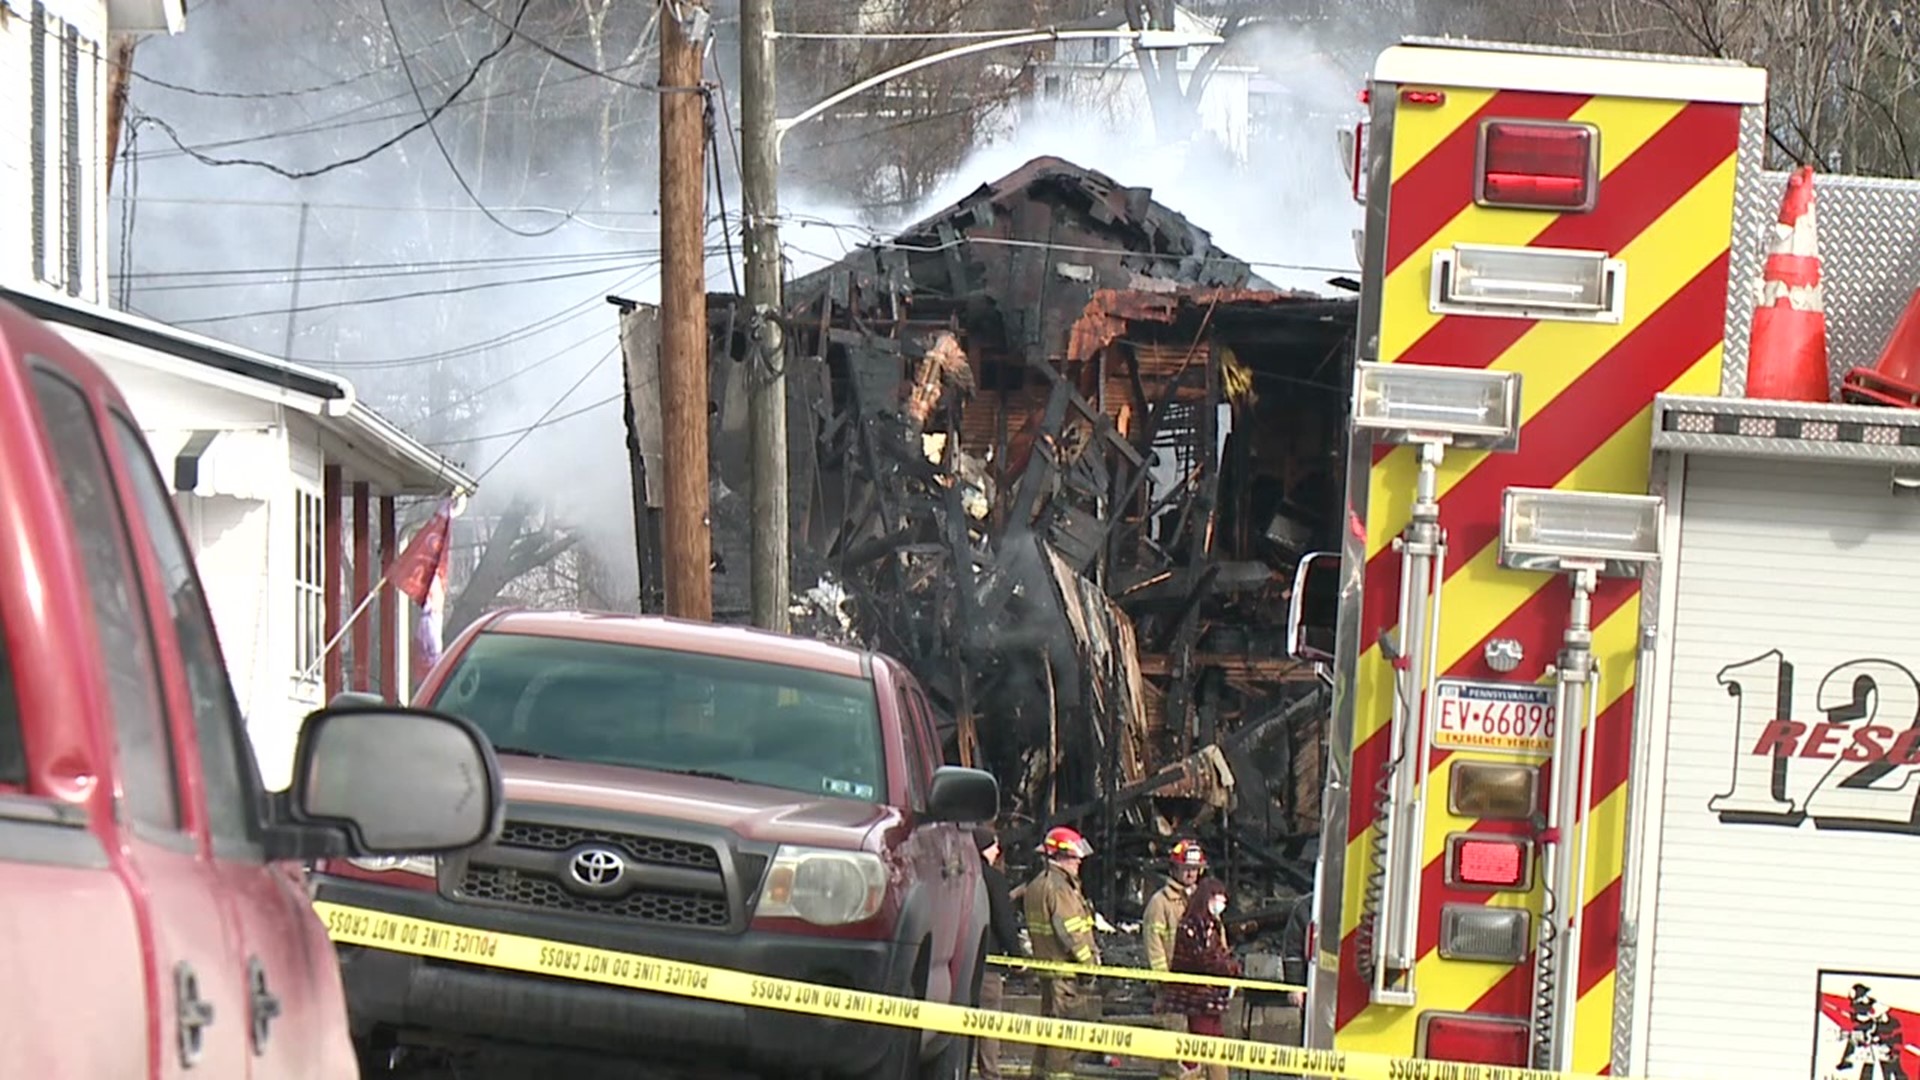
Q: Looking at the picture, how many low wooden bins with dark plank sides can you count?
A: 0